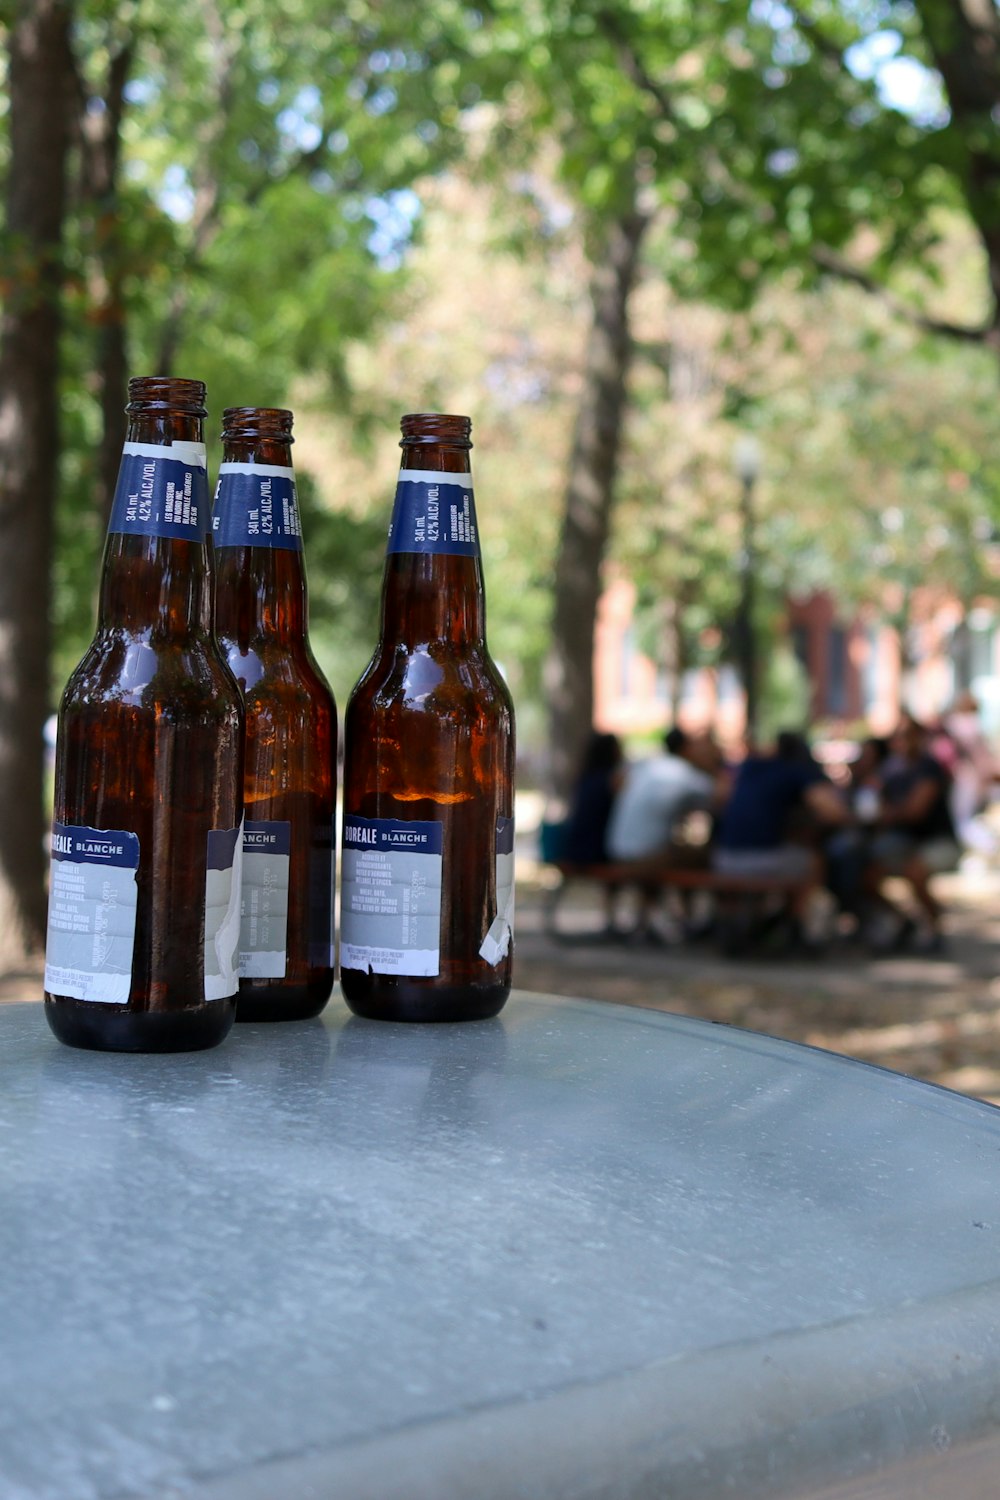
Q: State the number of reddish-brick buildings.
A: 1